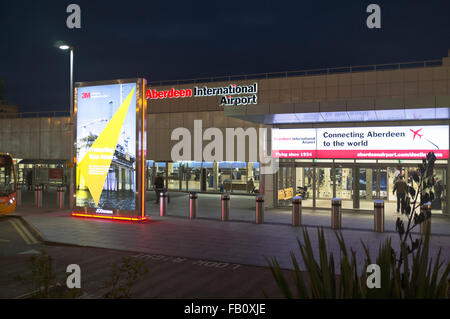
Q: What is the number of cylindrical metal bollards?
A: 11